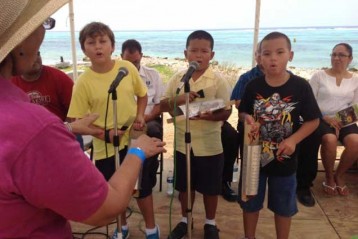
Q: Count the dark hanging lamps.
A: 0